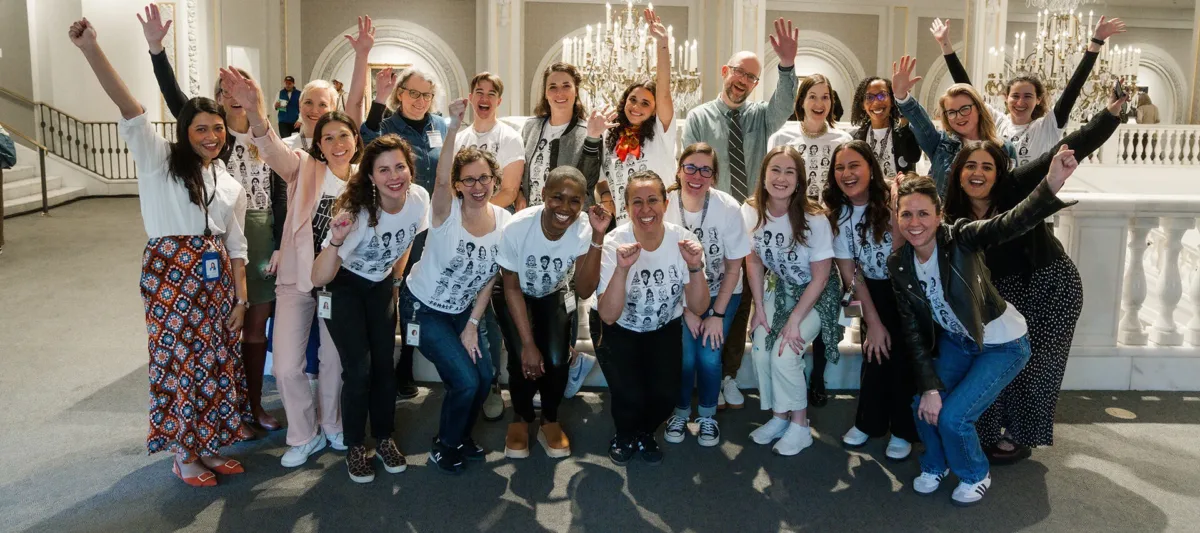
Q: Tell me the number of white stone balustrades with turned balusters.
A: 2